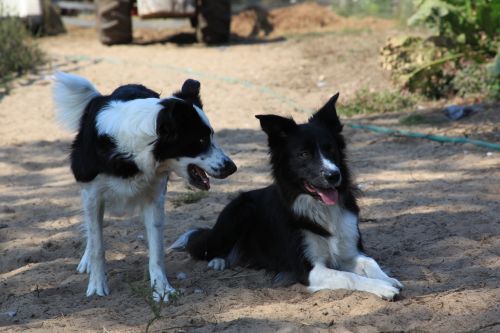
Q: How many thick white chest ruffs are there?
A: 2